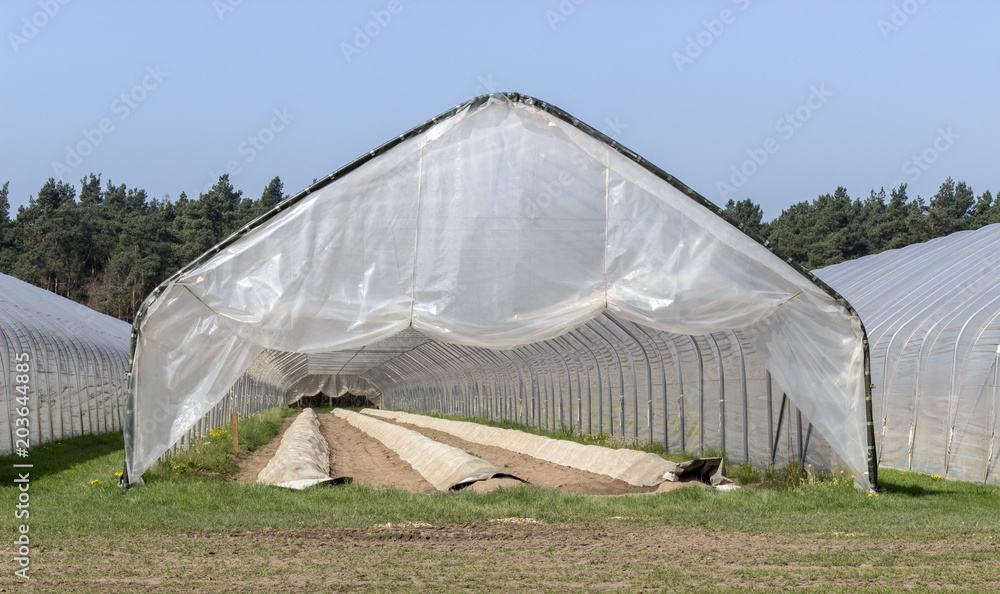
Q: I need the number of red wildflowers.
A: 0